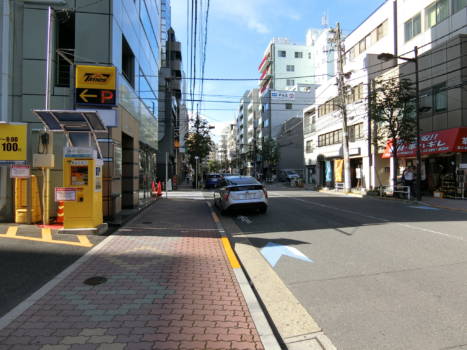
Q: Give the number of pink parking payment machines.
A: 0